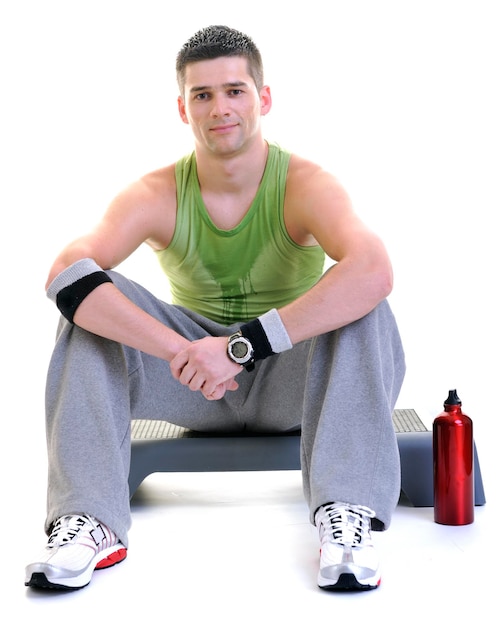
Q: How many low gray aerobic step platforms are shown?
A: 1